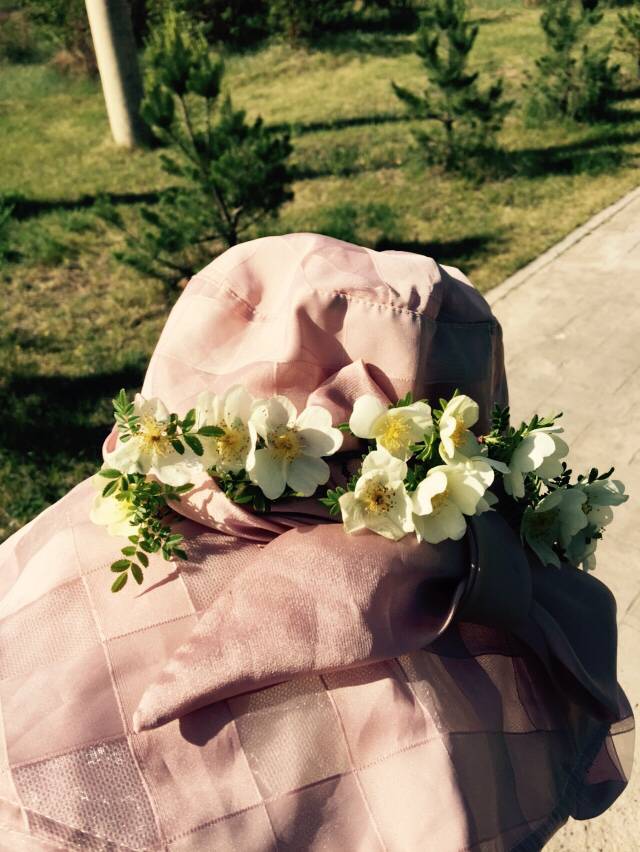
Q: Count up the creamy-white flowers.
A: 11